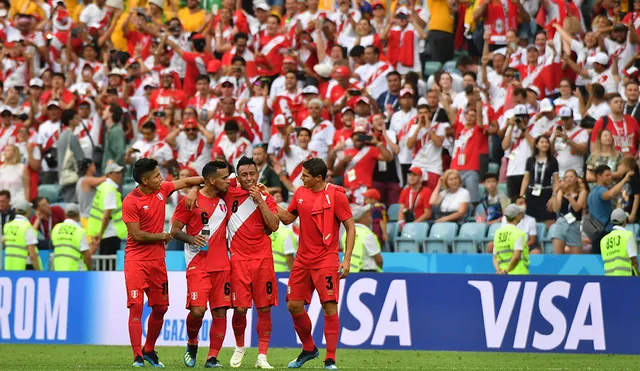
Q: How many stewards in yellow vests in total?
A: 7